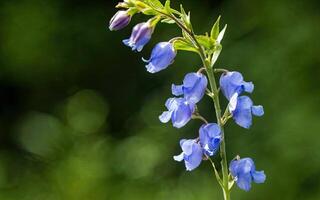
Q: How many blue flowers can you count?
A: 9